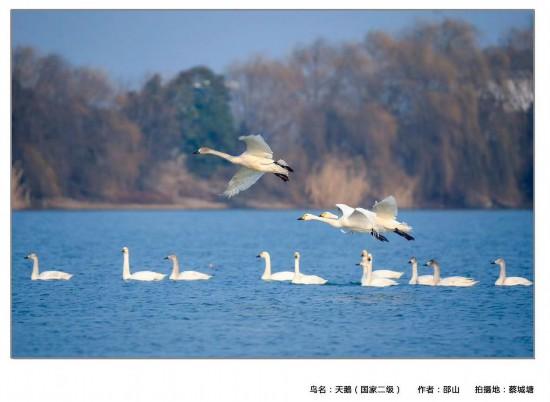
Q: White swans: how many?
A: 14